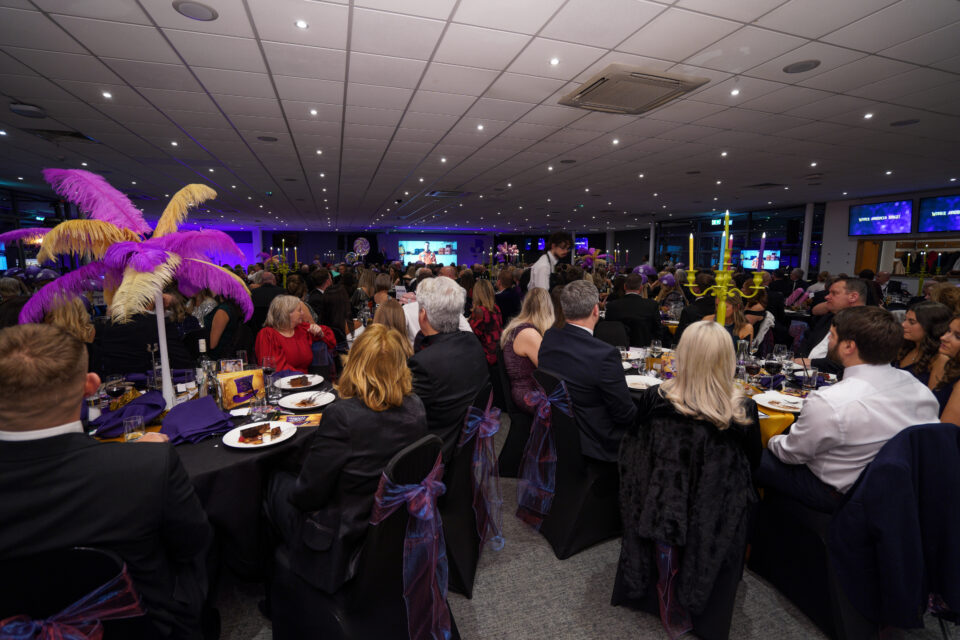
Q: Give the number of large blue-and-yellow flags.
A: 0